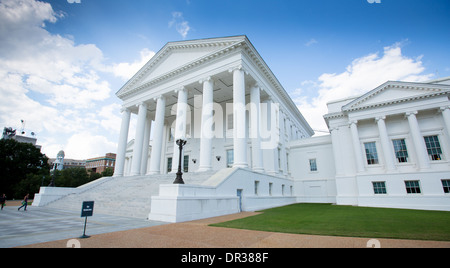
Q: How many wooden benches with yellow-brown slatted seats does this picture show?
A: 0